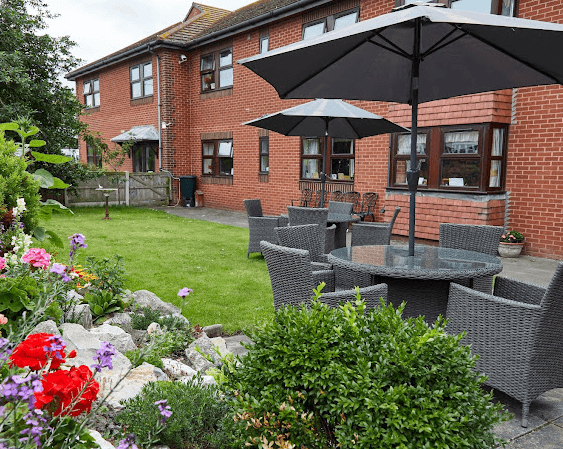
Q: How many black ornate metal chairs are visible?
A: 5